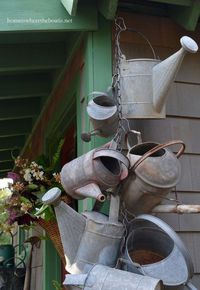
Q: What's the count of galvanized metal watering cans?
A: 7